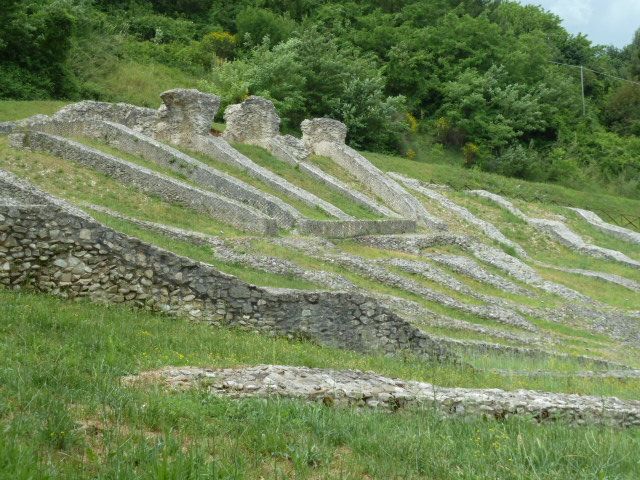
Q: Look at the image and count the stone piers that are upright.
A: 3